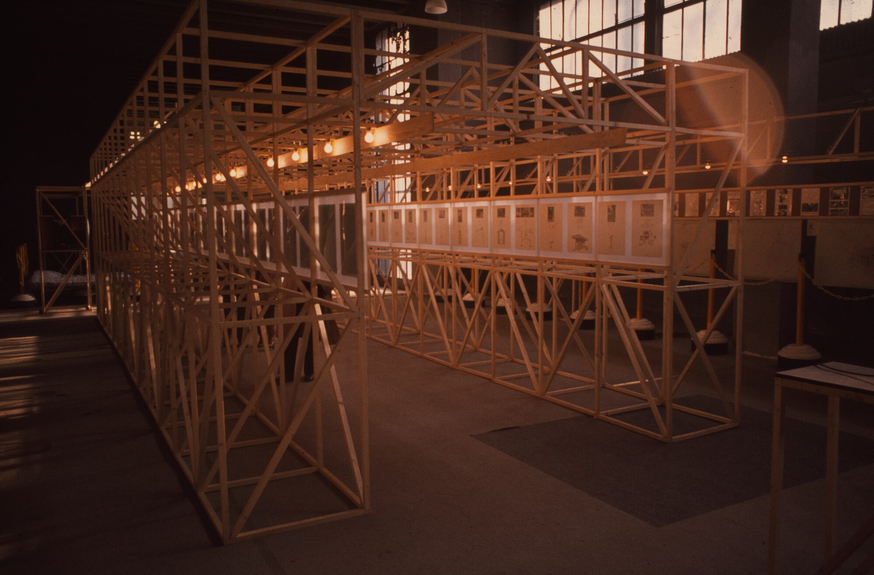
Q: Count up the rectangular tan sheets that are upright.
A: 14